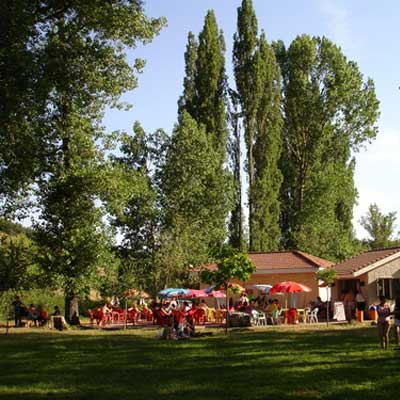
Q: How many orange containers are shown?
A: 2